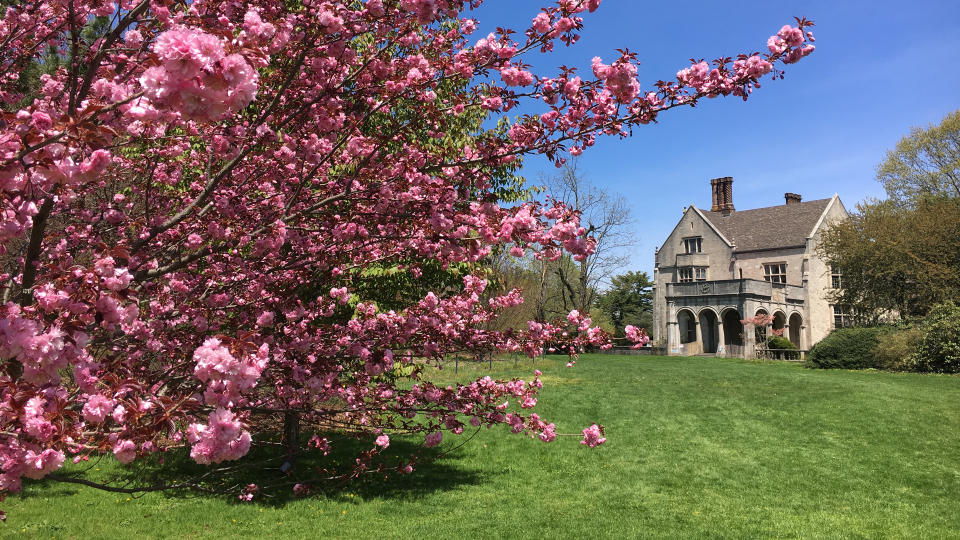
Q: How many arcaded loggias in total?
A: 1